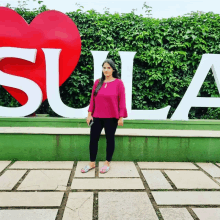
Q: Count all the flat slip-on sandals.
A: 2